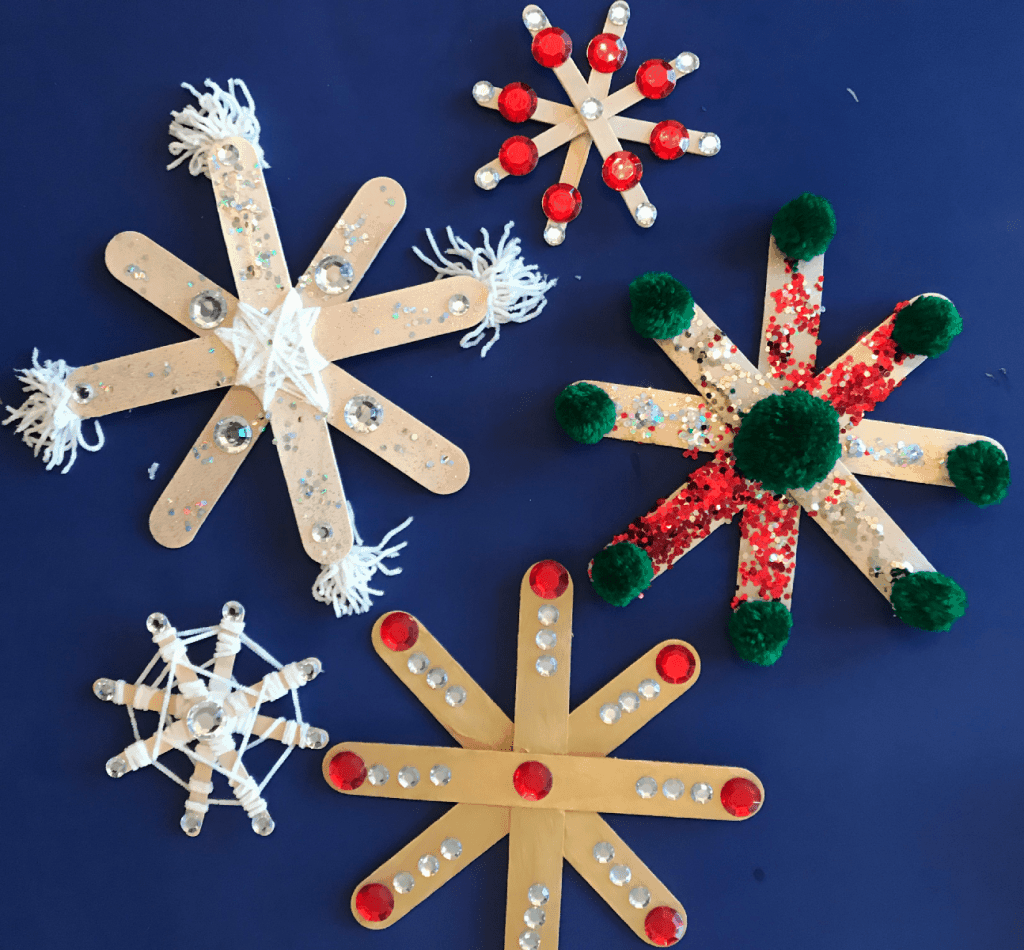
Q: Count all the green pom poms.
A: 9